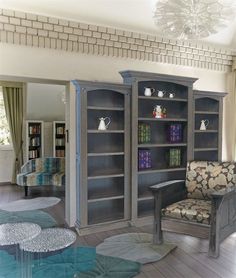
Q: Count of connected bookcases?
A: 3